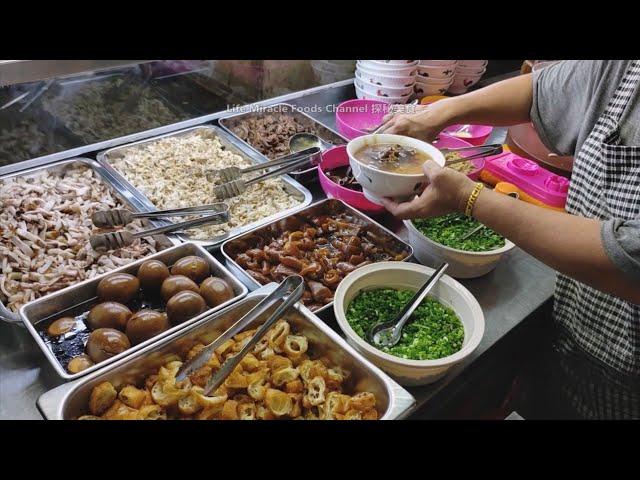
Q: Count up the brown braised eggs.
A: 11